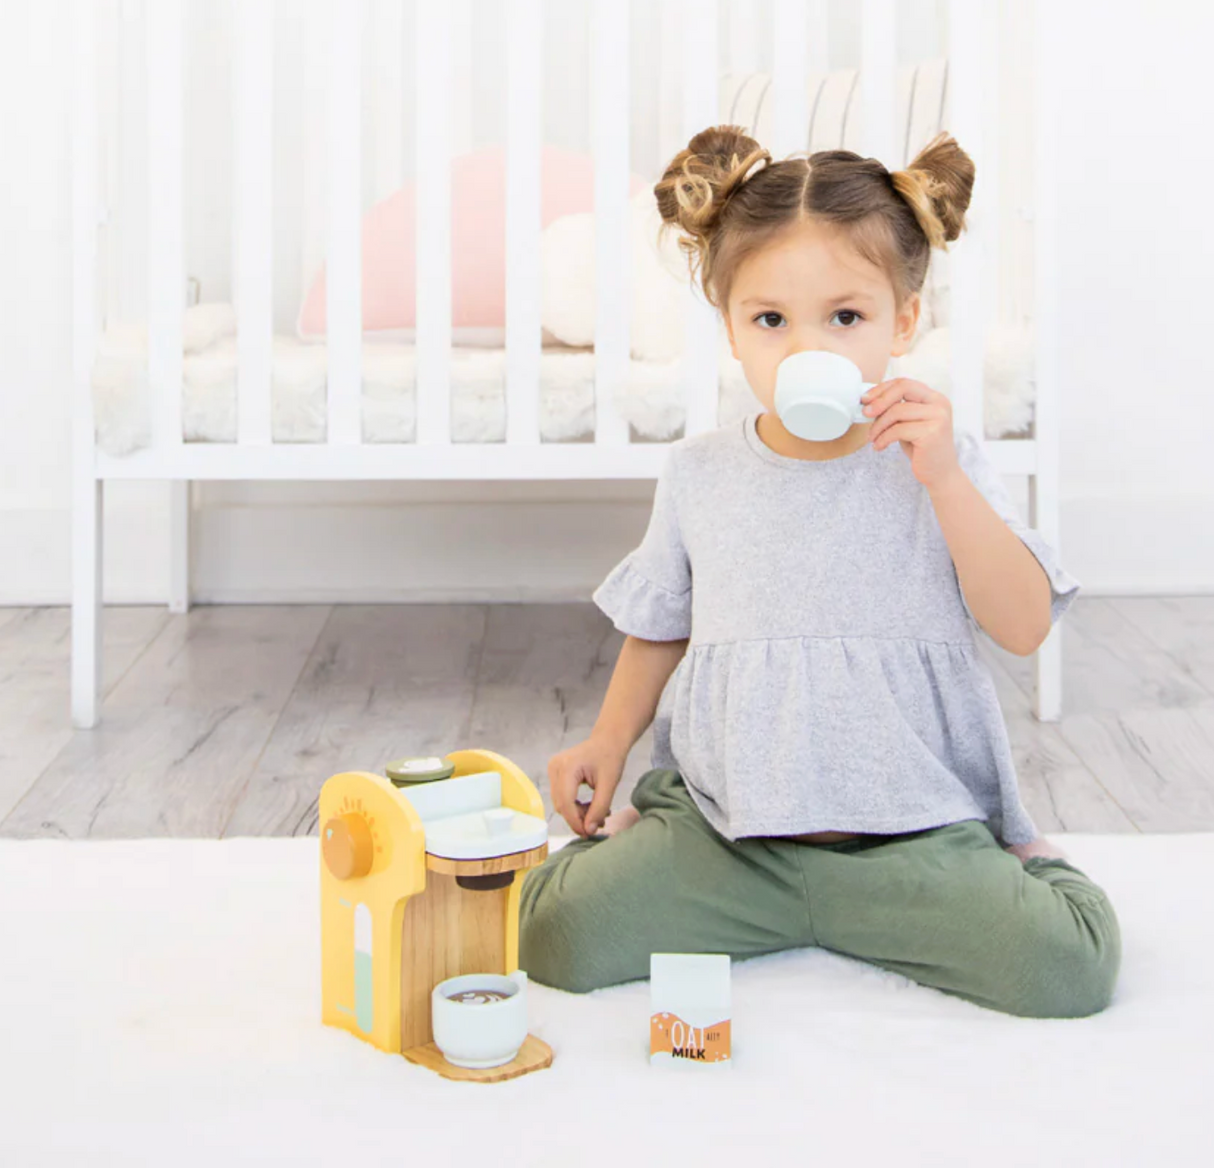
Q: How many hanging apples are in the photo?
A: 0